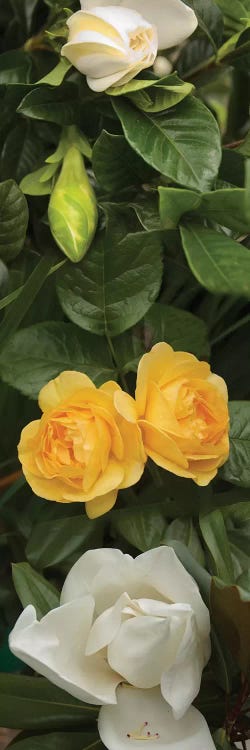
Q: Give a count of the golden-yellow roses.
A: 2